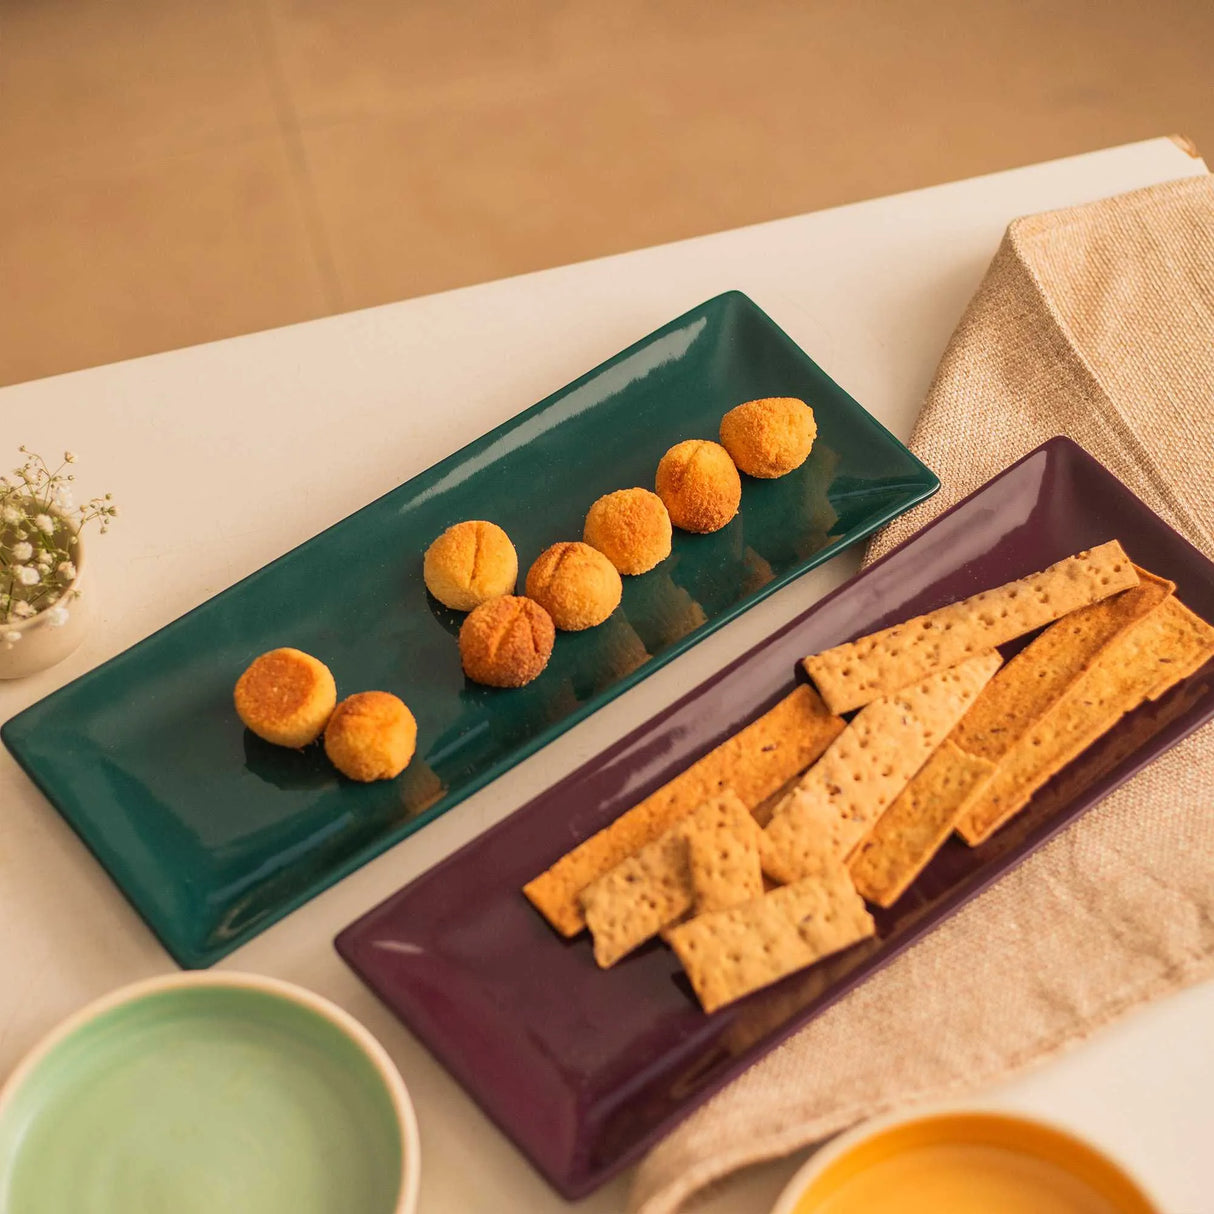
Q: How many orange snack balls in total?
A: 8